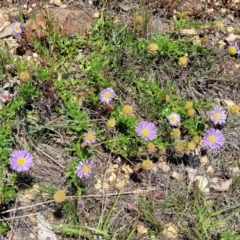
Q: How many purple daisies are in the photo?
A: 10